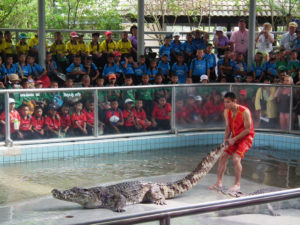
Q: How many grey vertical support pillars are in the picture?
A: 3